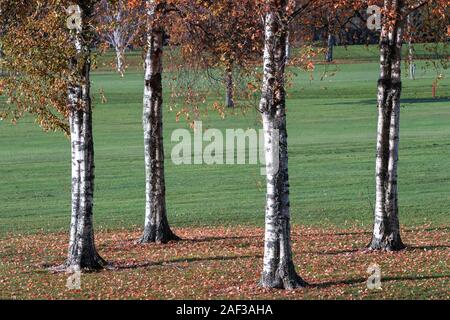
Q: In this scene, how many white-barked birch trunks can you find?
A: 4